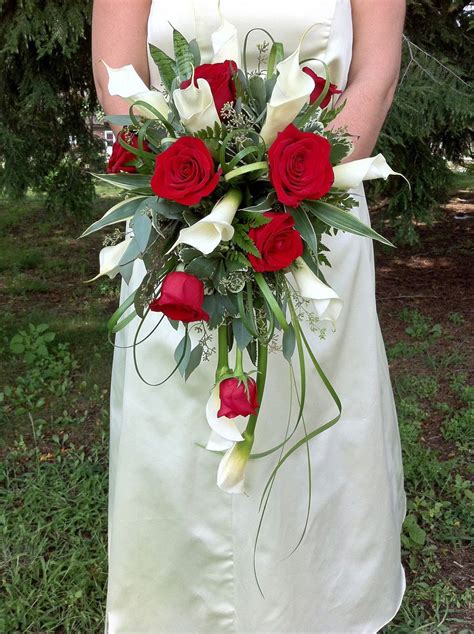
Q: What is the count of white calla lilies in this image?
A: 10